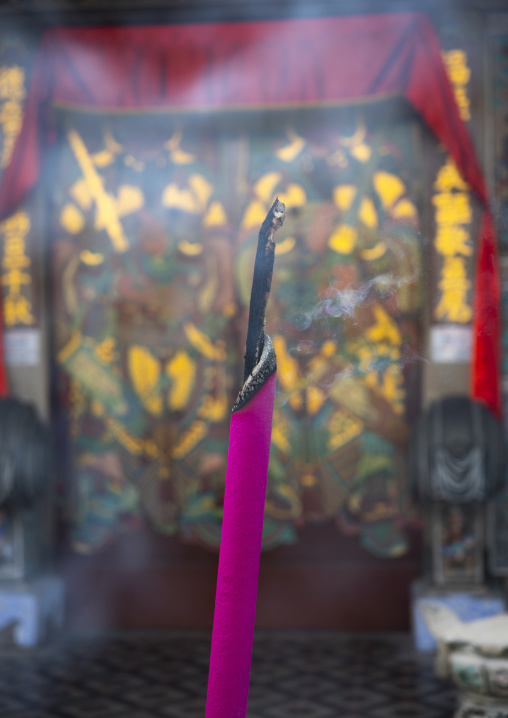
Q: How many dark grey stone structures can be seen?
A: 2